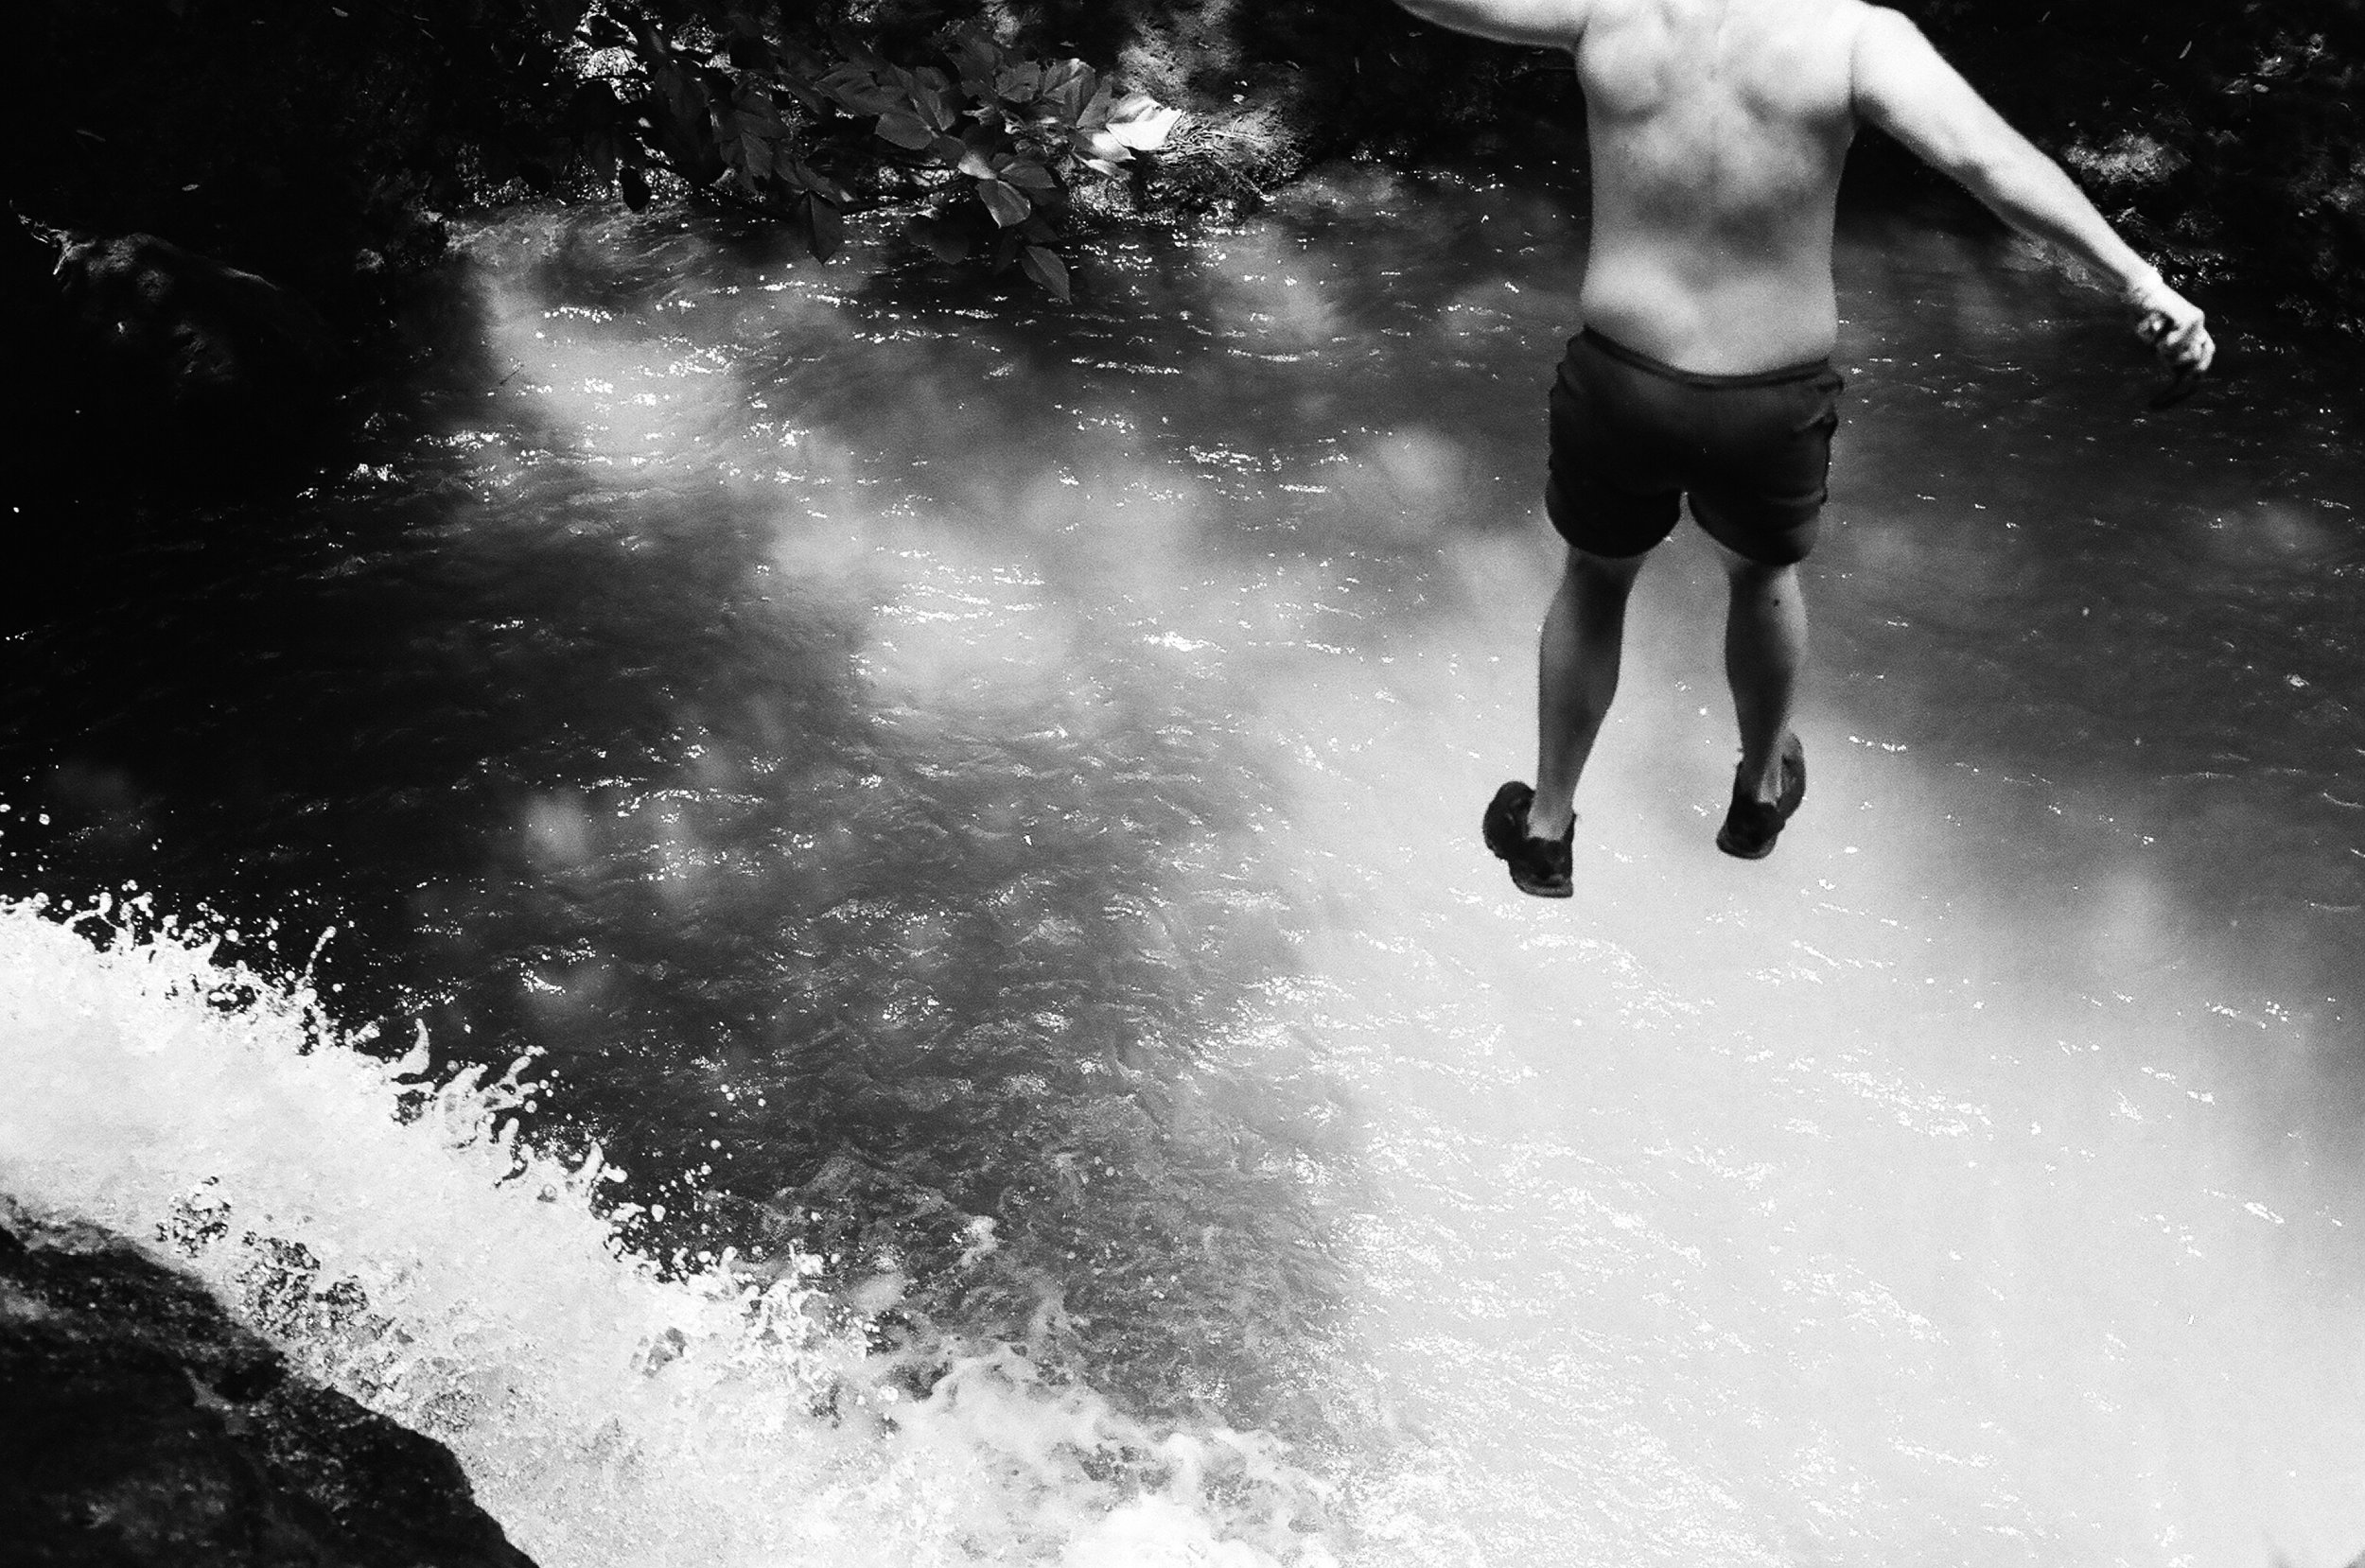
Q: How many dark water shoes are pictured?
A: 2